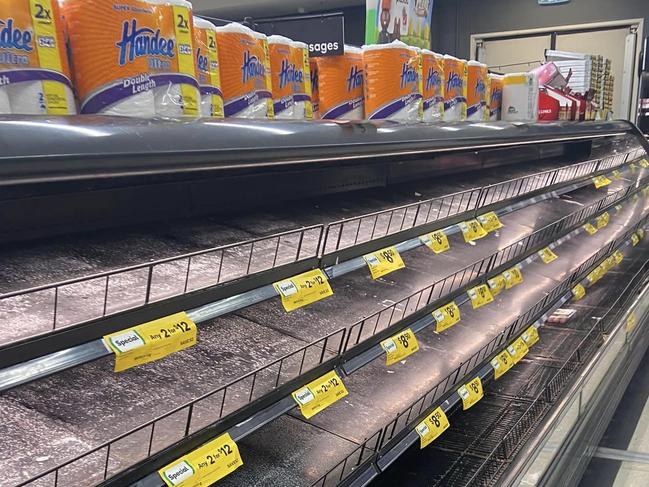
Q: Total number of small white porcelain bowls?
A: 0